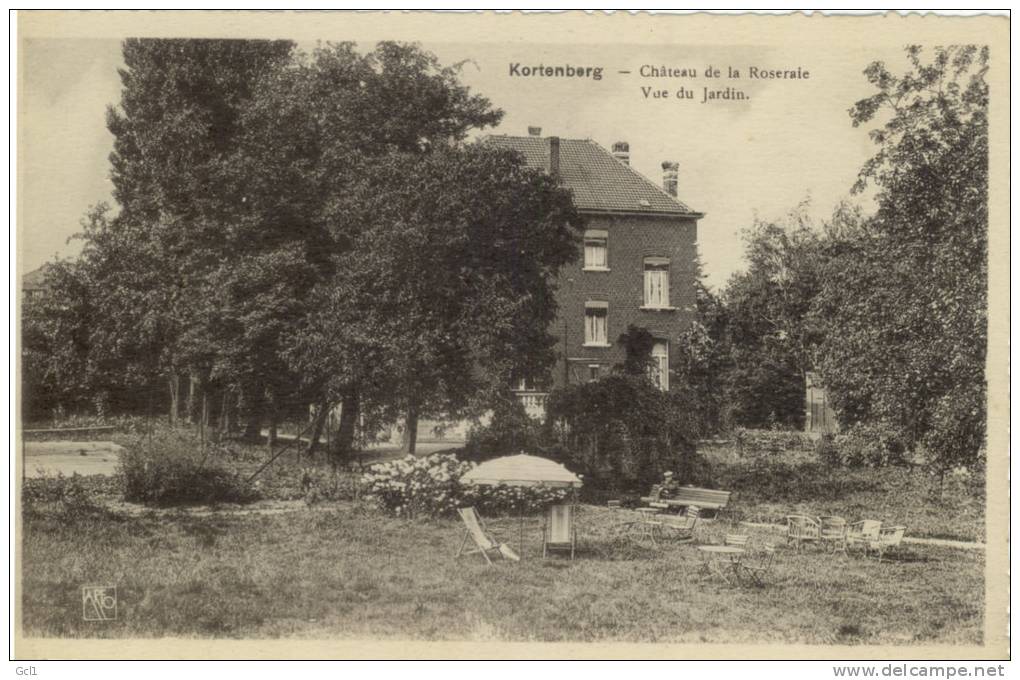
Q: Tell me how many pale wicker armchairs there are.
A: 4